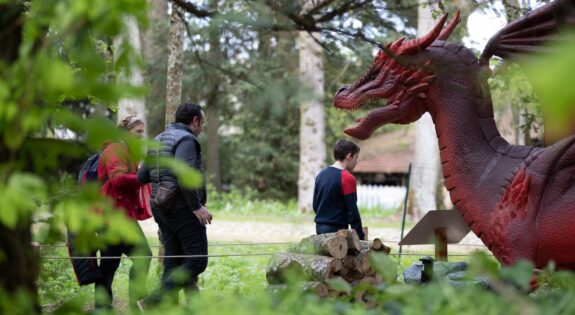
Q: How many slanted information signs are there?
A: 1